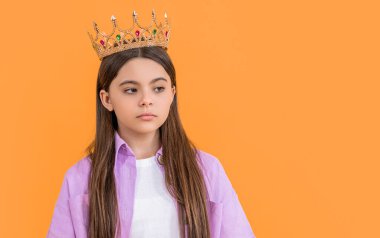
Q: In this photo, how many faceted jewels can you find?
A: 5